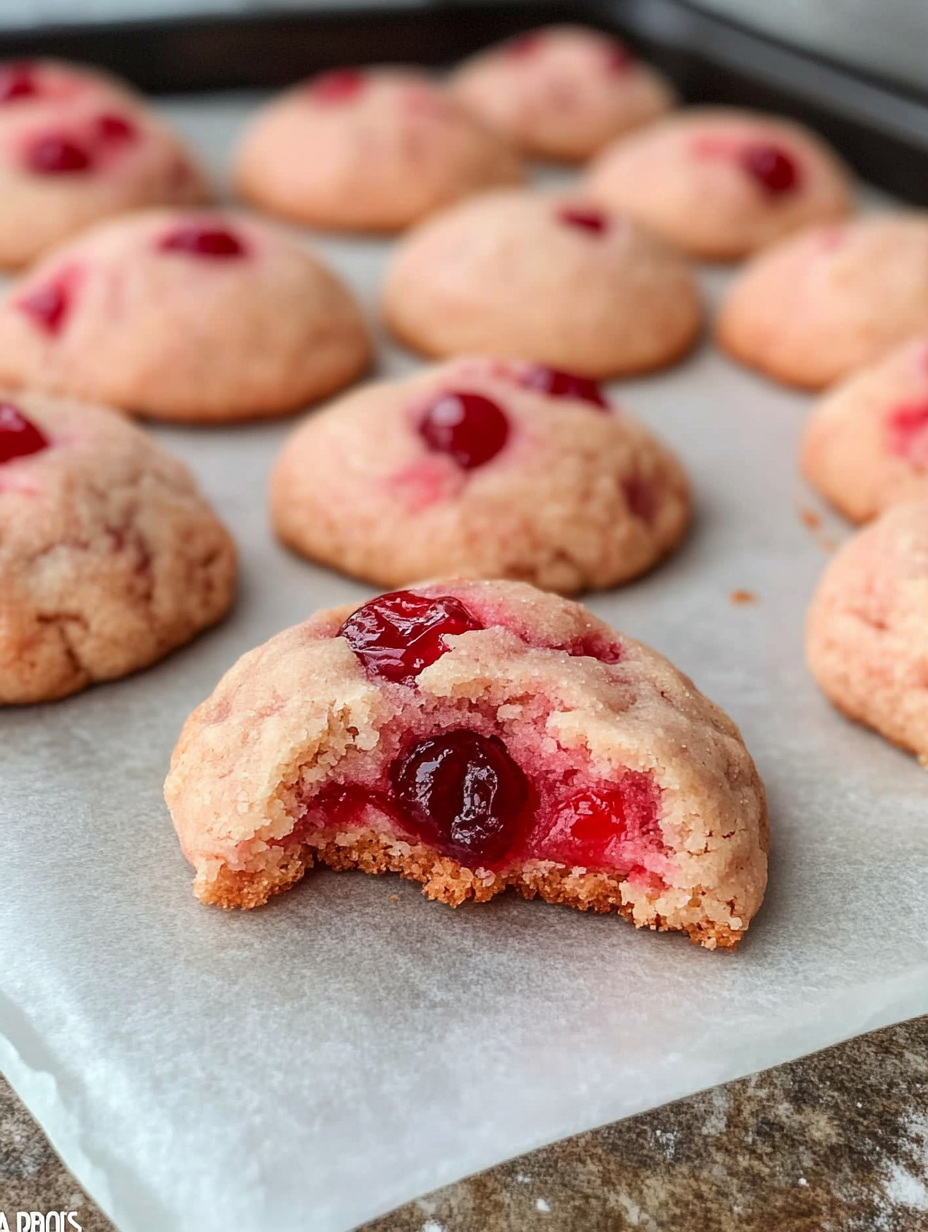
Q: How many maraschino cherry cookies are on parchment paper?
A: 12